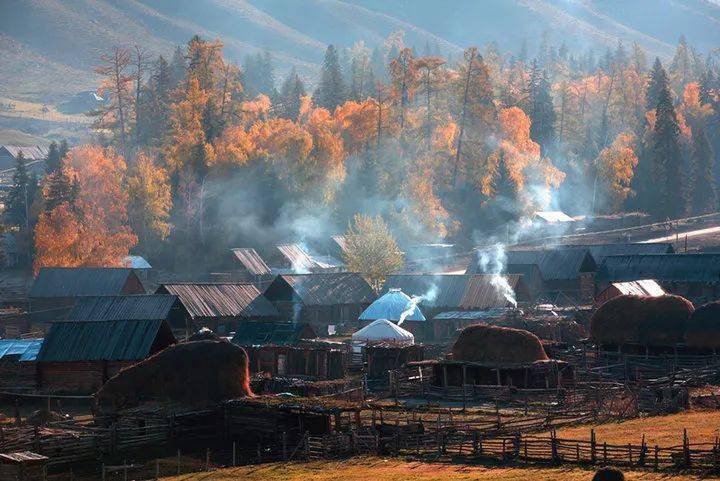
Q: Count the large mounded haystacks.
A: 4